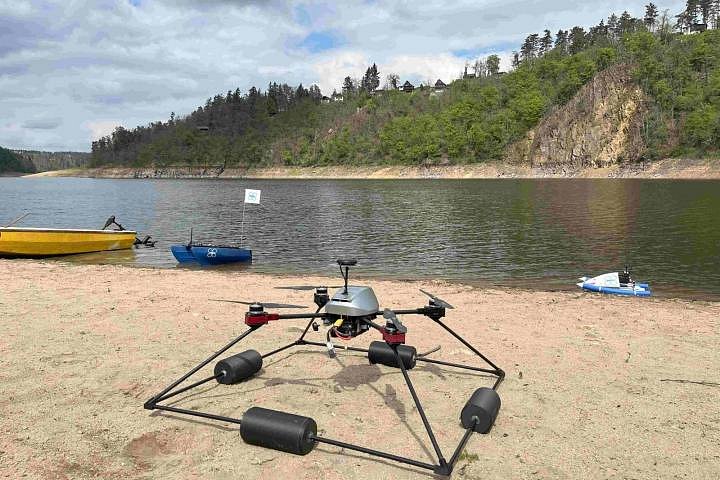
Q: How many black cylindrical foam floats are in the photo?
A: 4